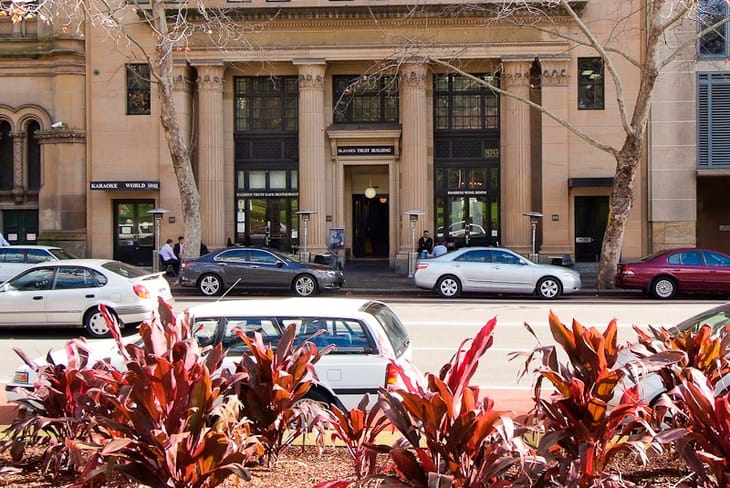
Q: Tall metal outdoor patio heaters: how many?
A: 4